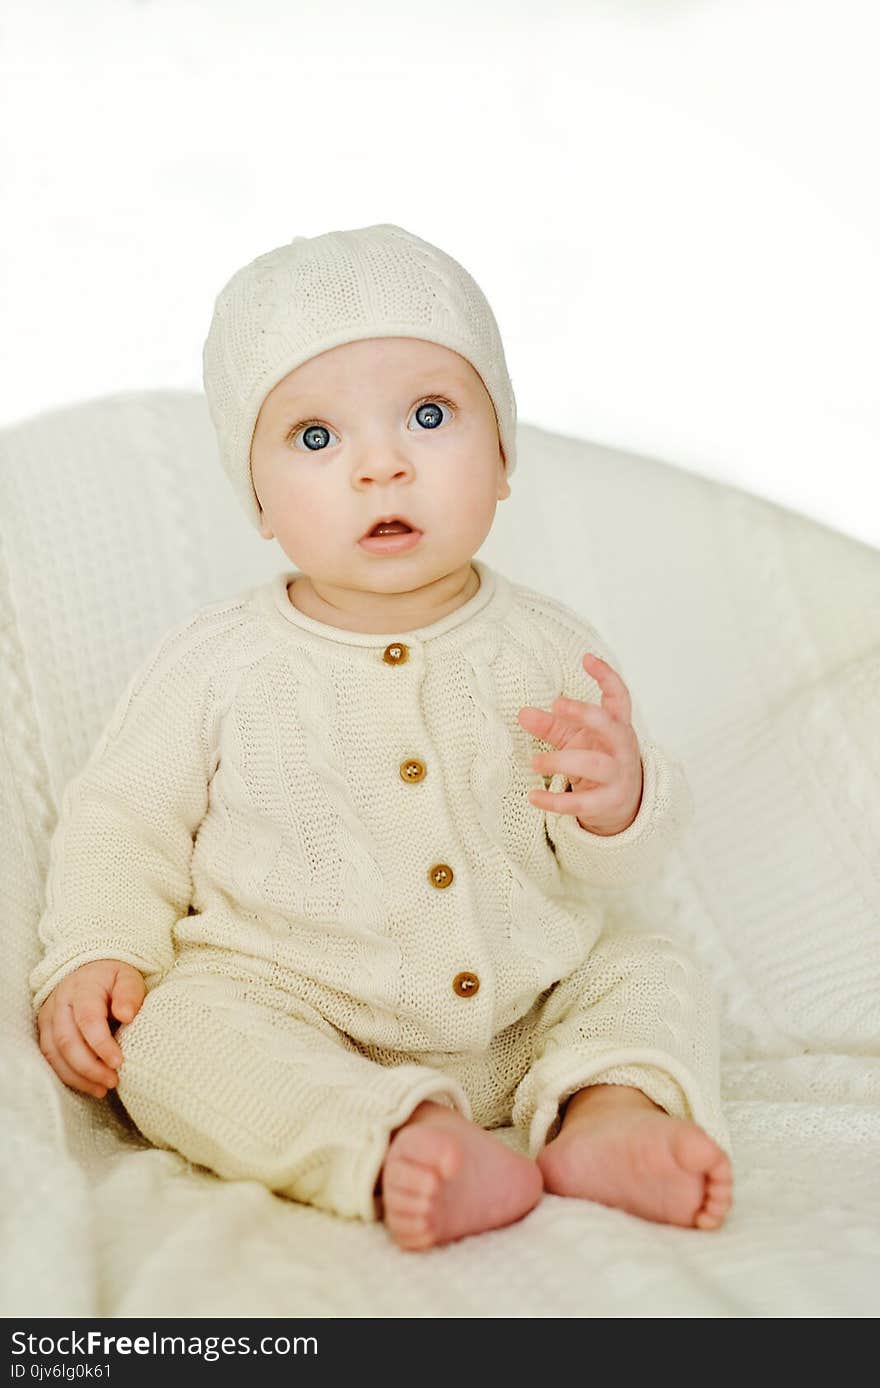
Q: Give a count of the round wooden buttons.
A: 4